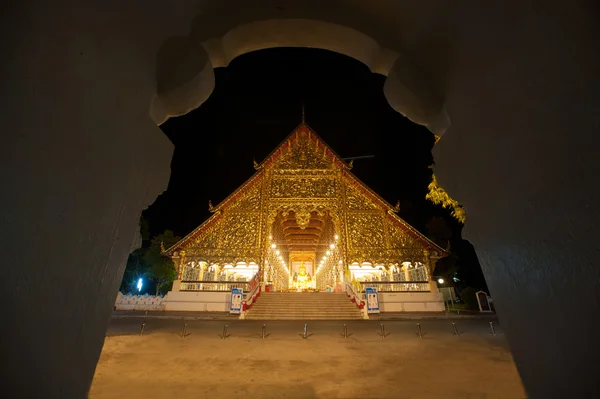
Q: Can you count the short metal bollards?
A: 10